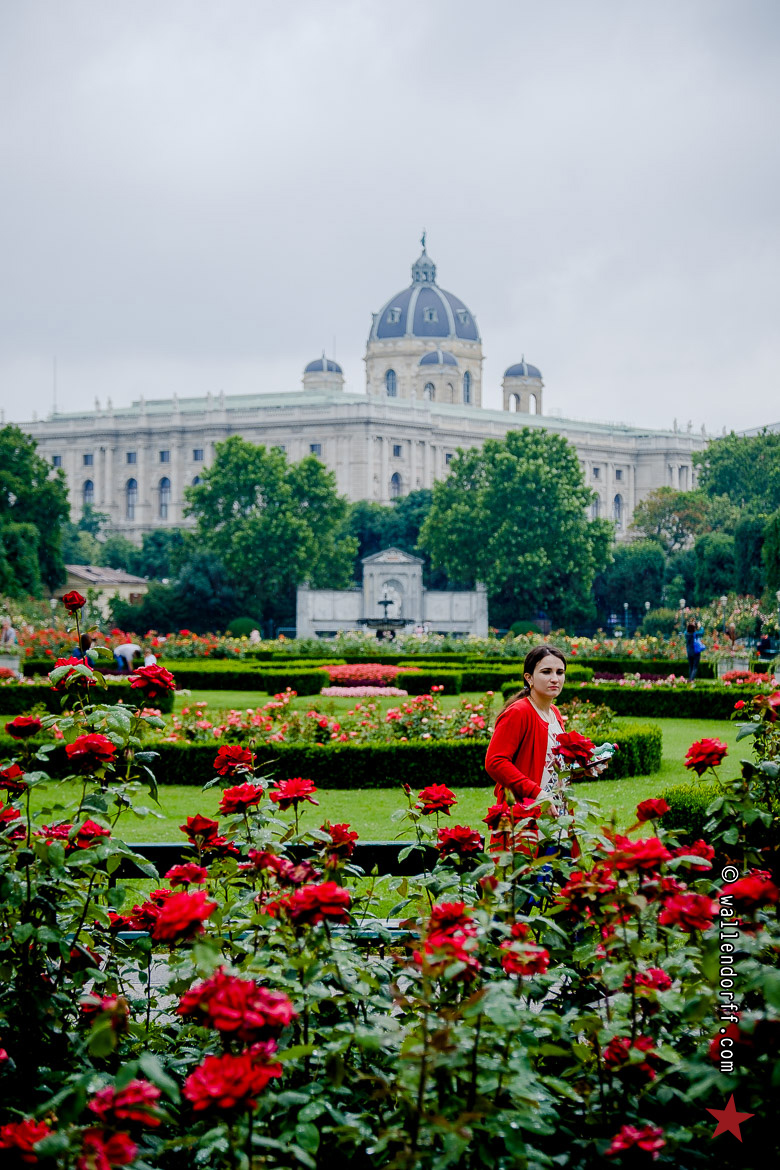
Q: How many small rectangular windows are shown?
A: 11